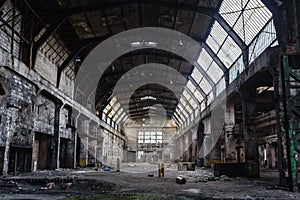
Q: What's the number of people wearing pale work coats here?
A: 0